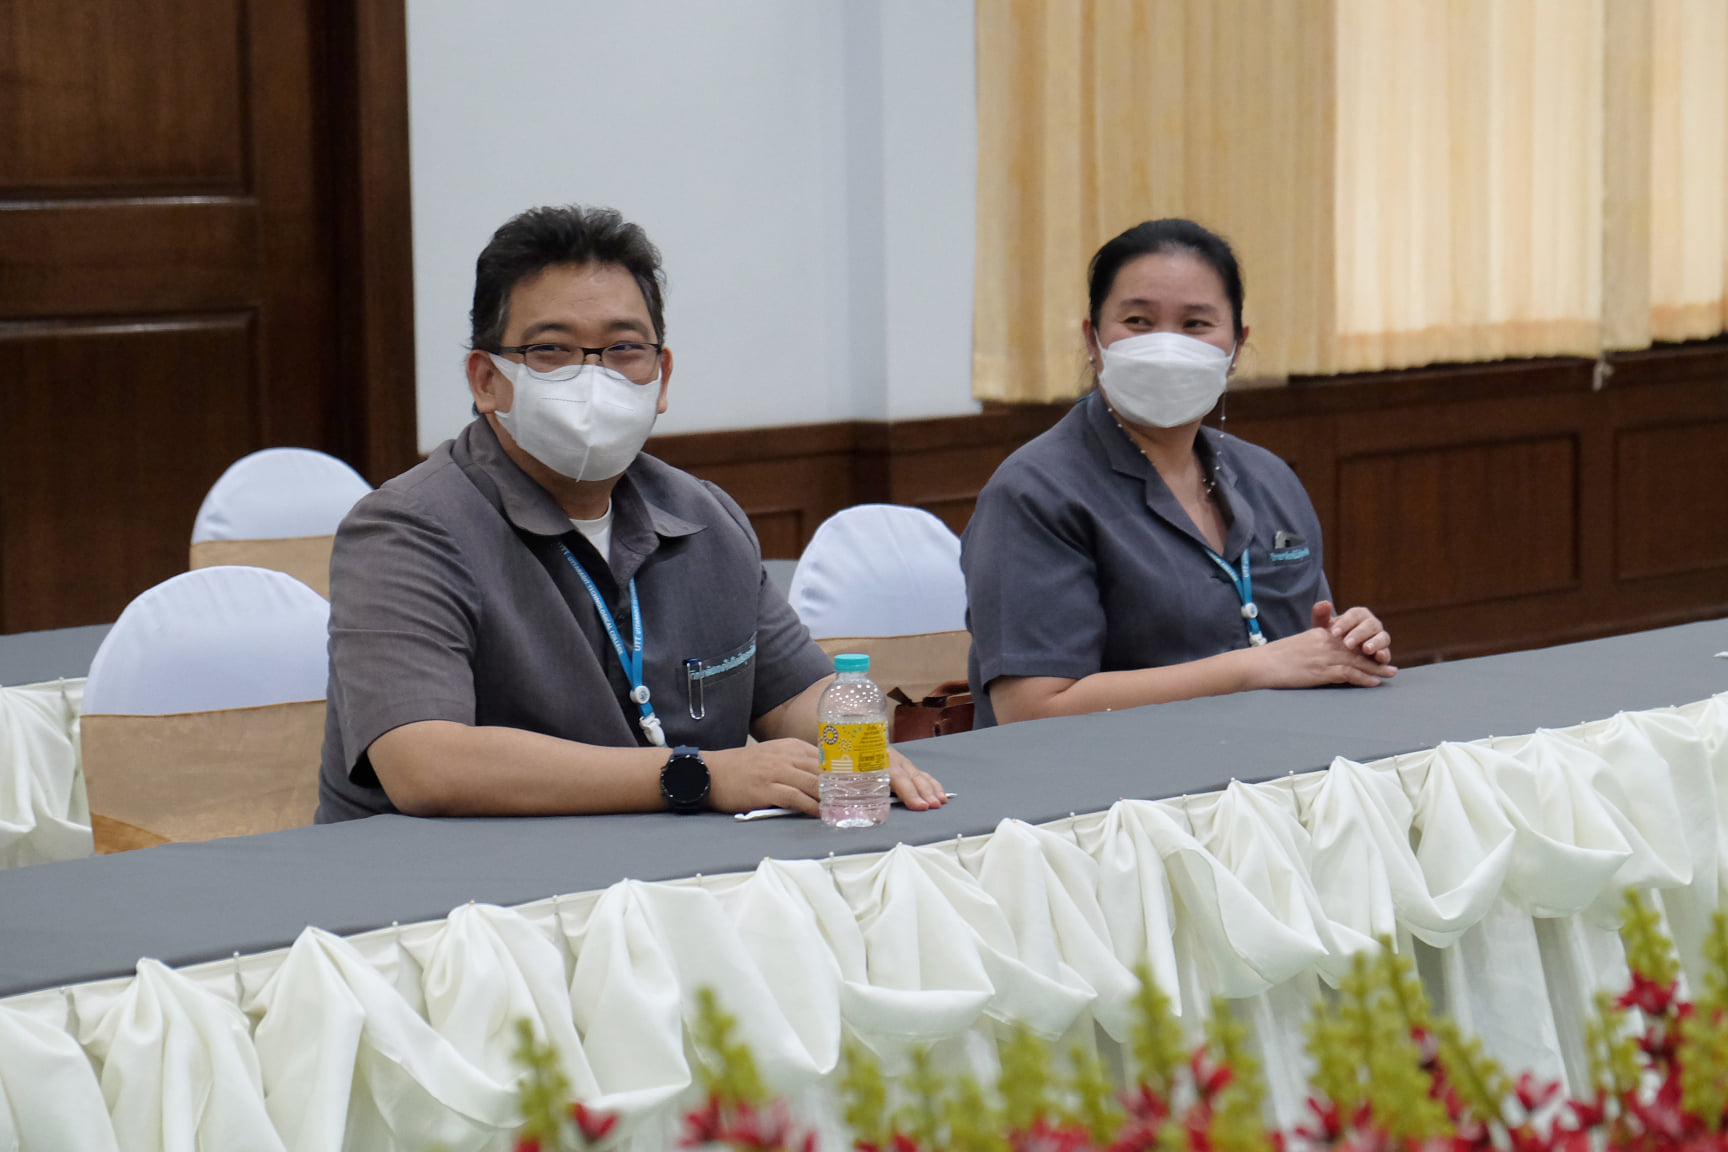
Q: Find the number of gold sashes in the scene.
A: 3